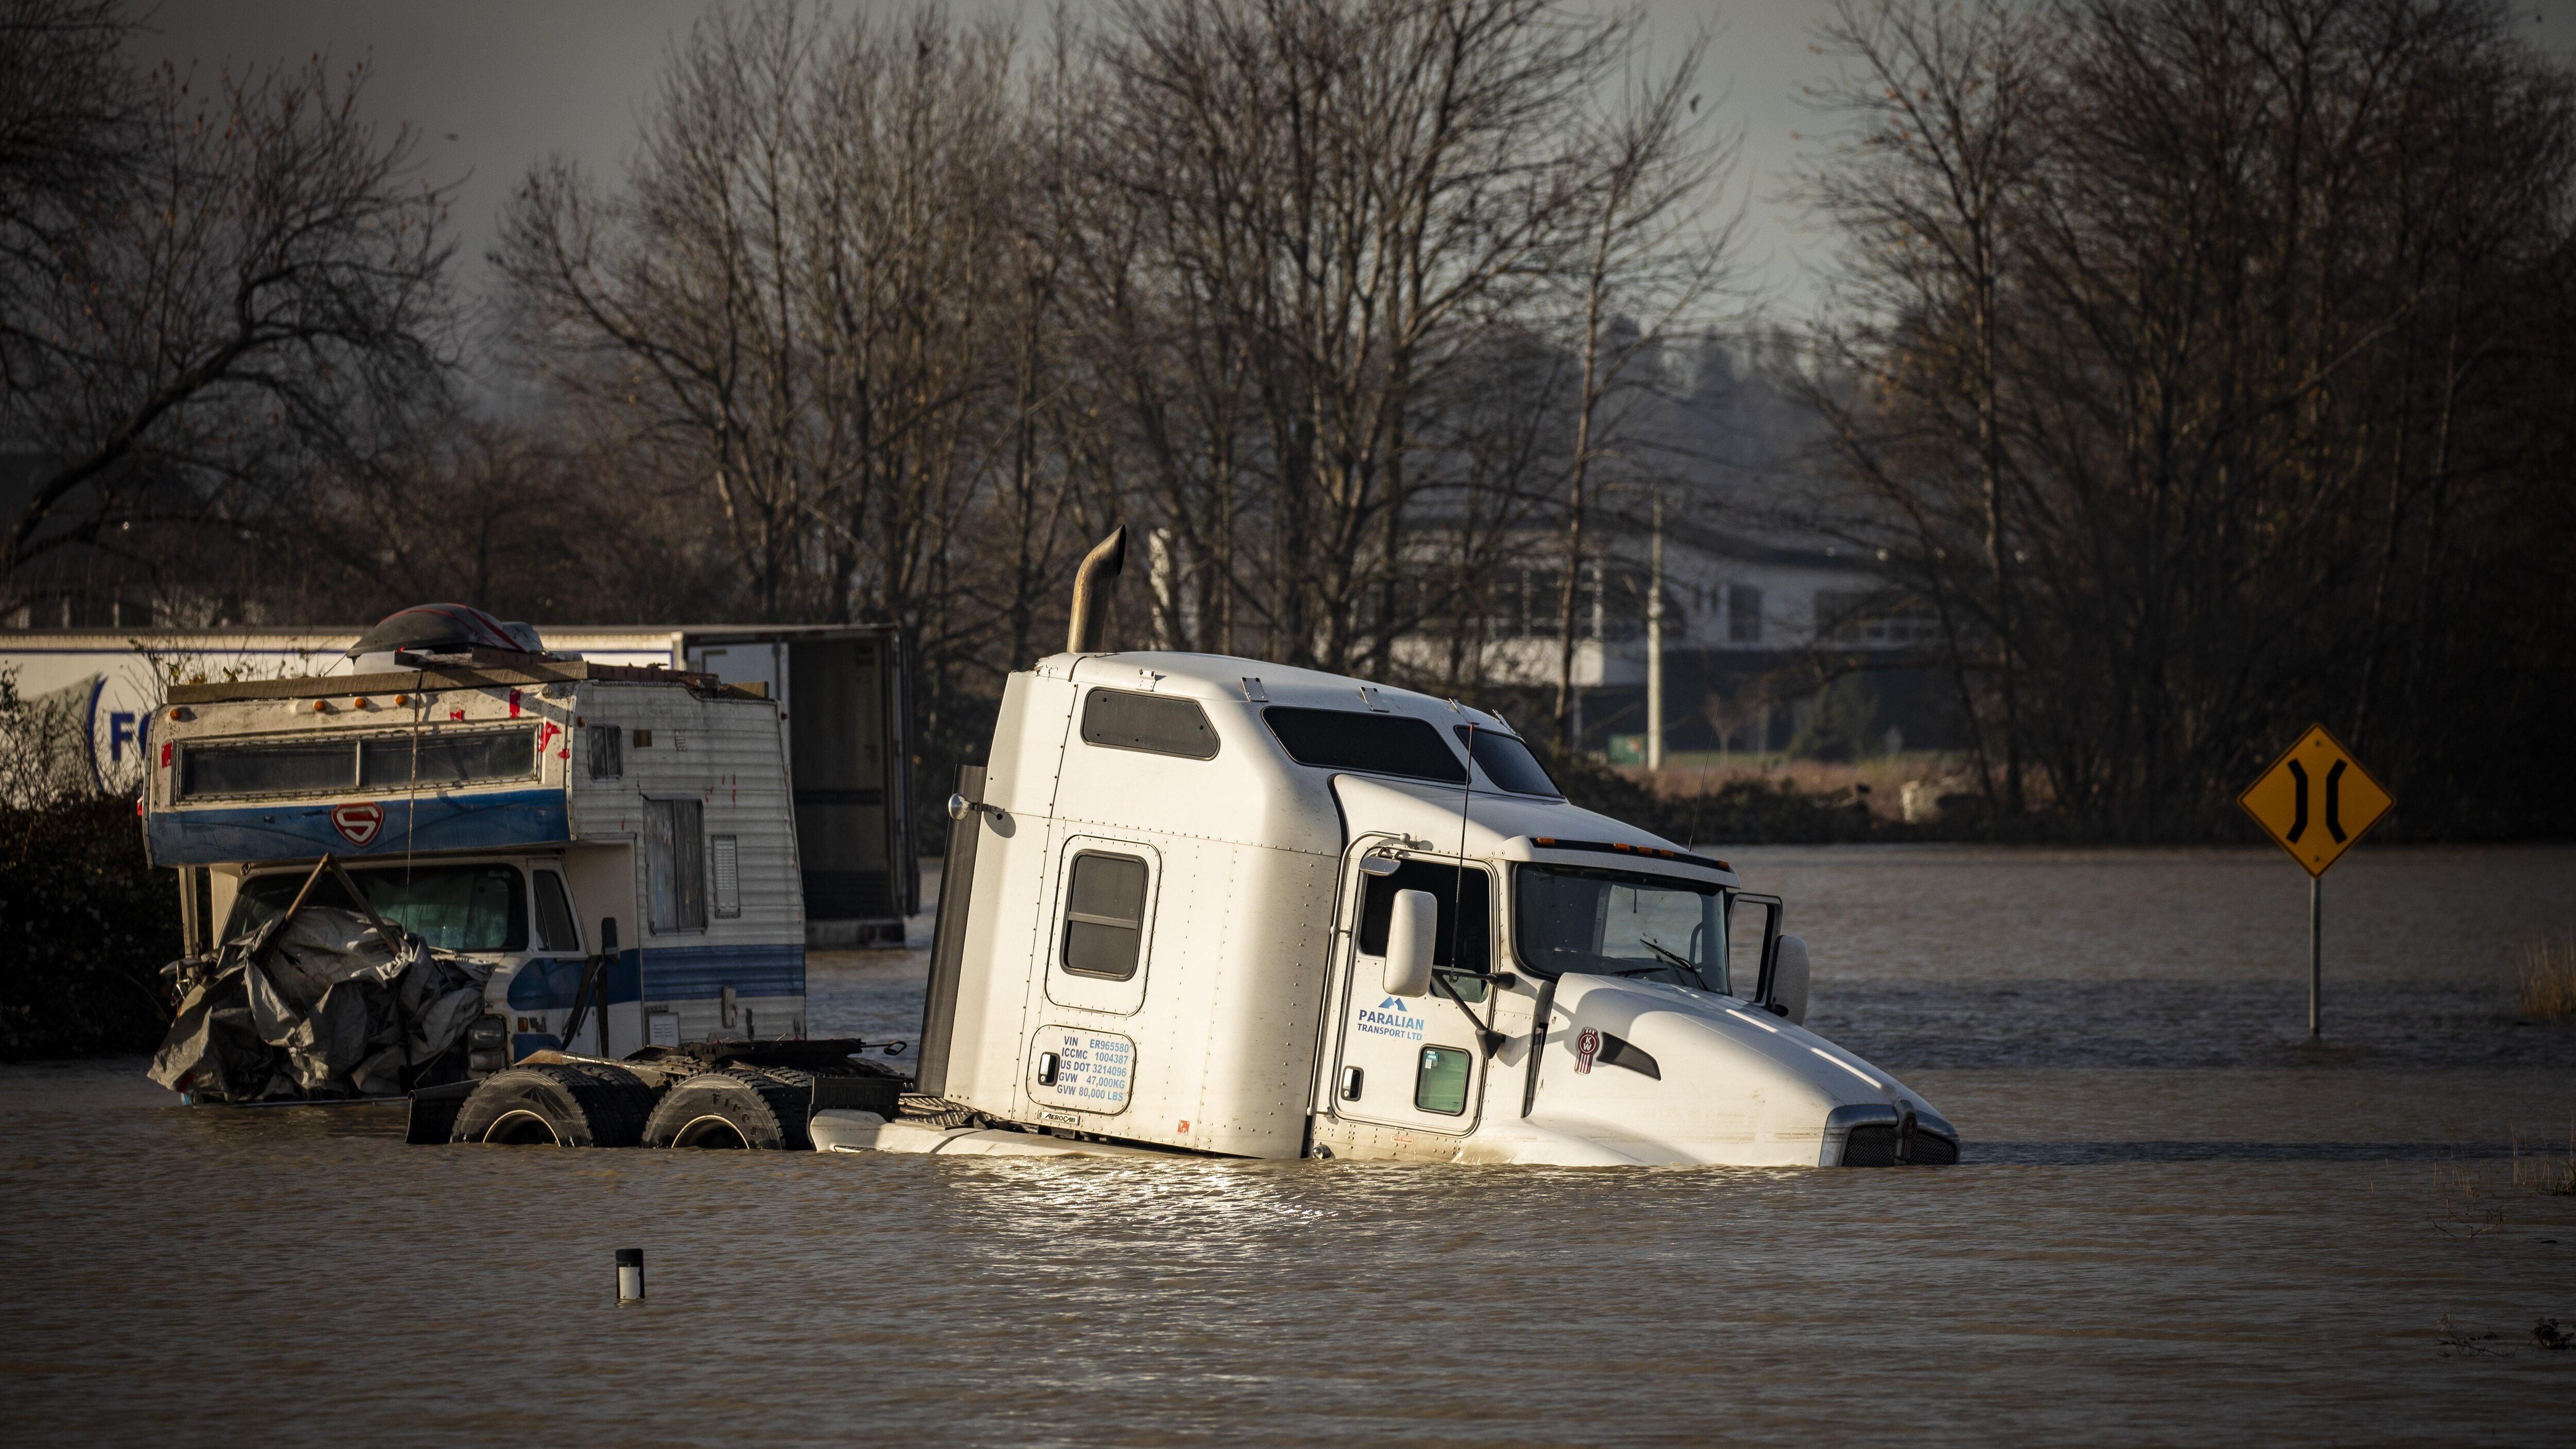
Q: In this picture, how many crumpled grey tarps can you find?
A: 1